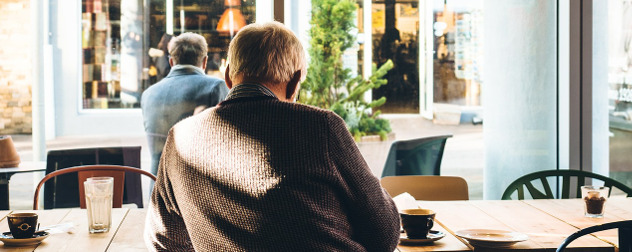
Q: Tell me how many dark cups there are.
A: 2